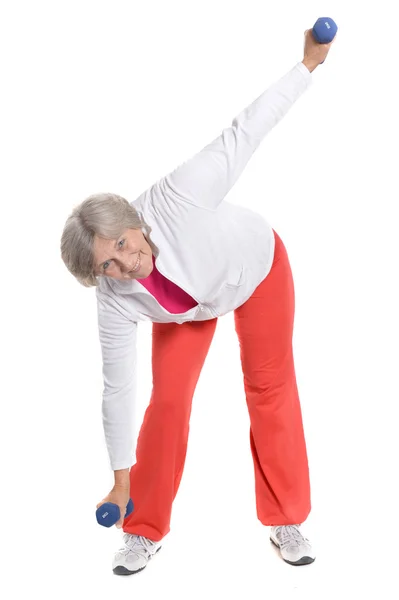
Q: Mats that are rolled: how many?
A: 0